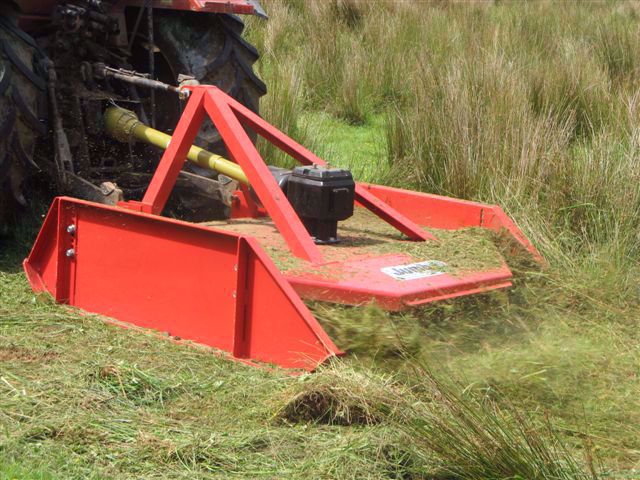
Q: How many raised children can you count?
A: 0